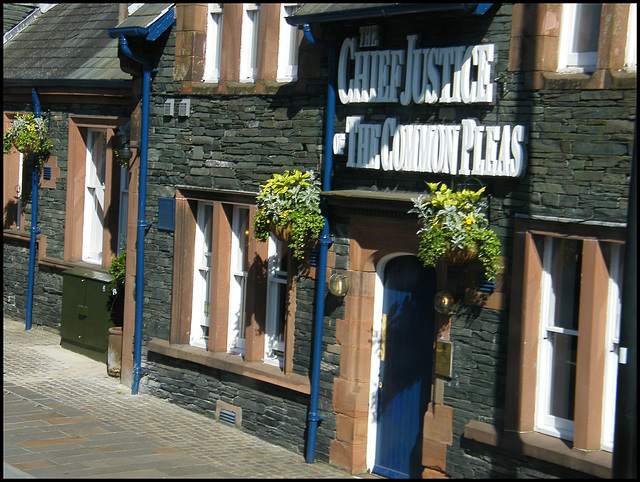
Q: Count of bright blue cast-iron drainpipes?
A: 3